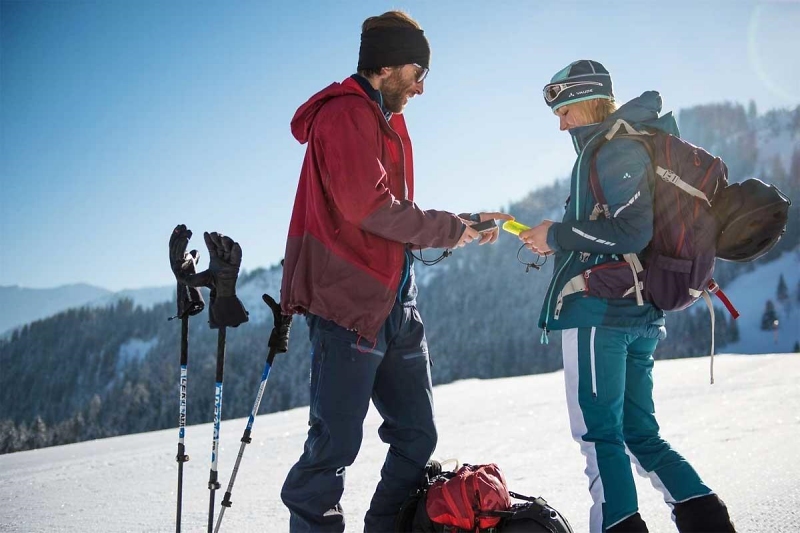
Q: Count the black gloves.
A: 3